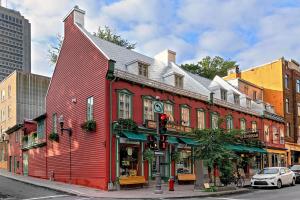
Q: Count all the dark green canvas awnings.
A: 4